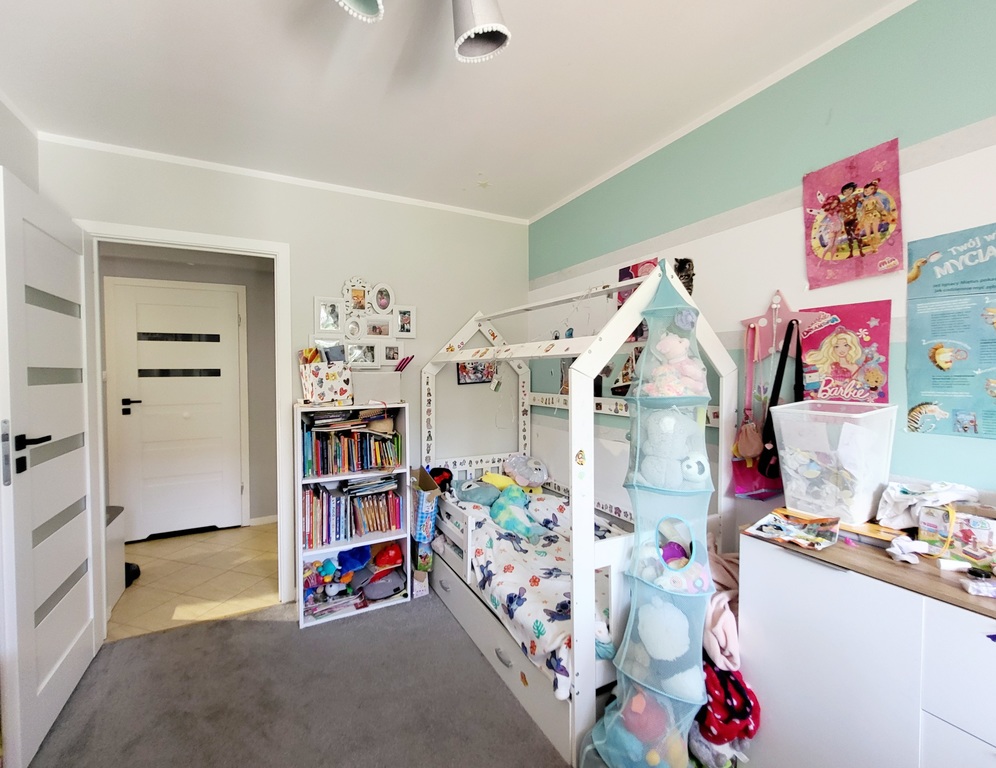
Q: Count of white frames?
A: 9